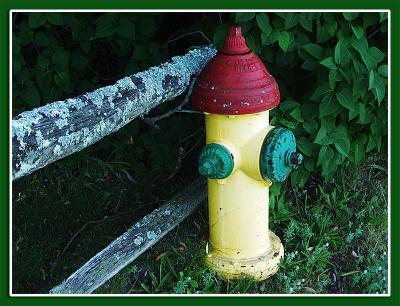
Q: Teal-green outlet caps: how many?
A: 2